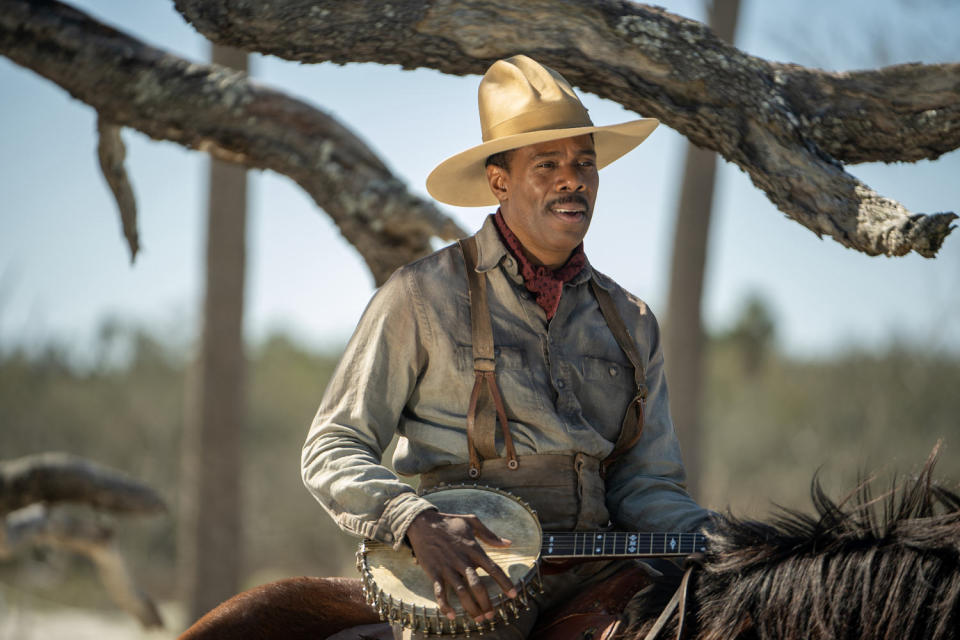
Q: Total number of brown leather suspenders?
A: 2